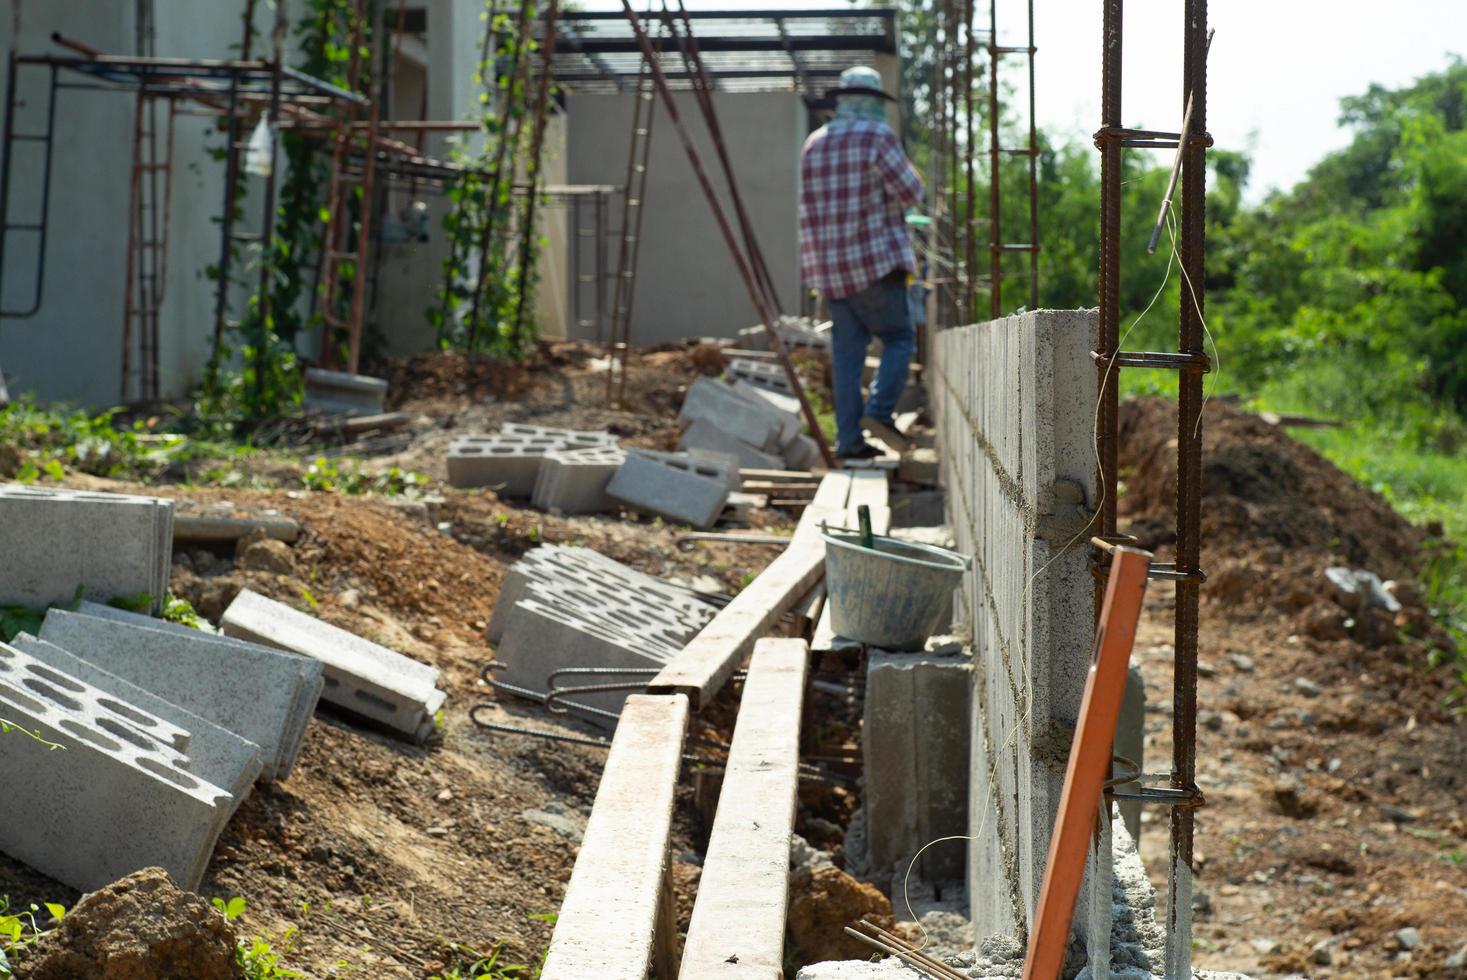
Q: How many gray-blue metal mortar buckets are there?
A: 1